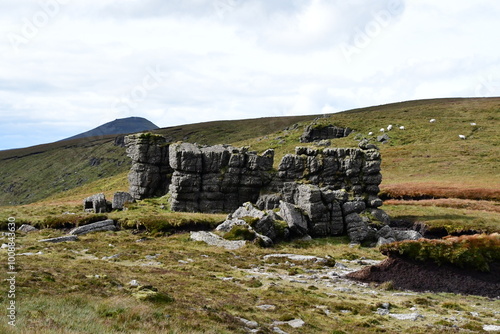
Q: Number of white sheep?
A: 7